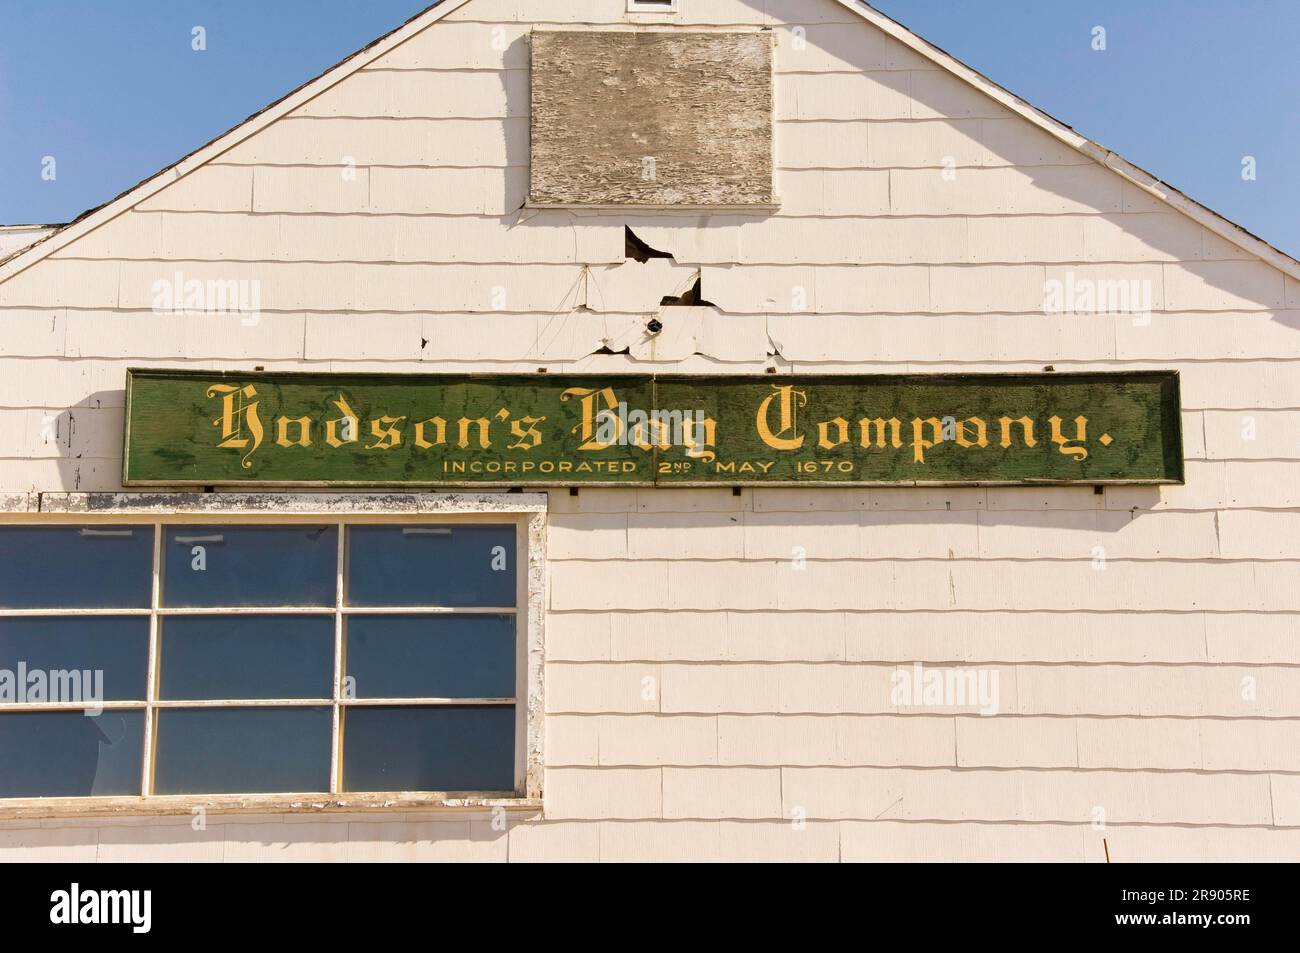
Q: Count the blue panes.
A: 9